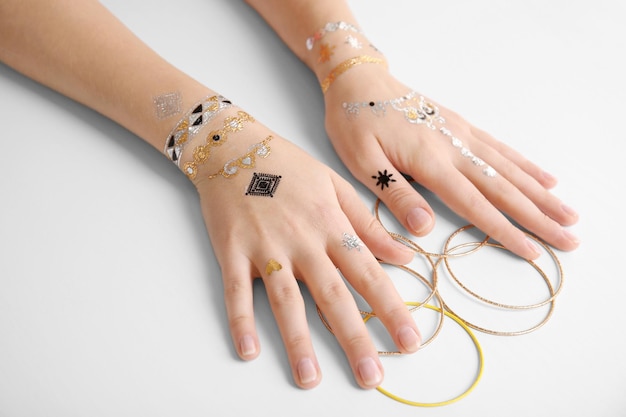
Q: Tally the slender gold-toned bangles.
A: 5